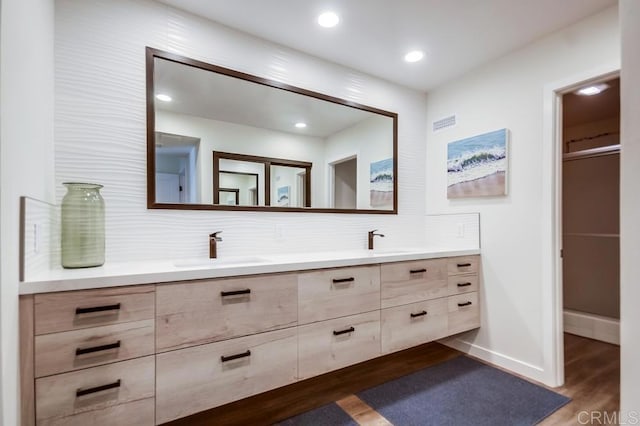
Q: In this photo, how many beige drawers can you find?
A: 12